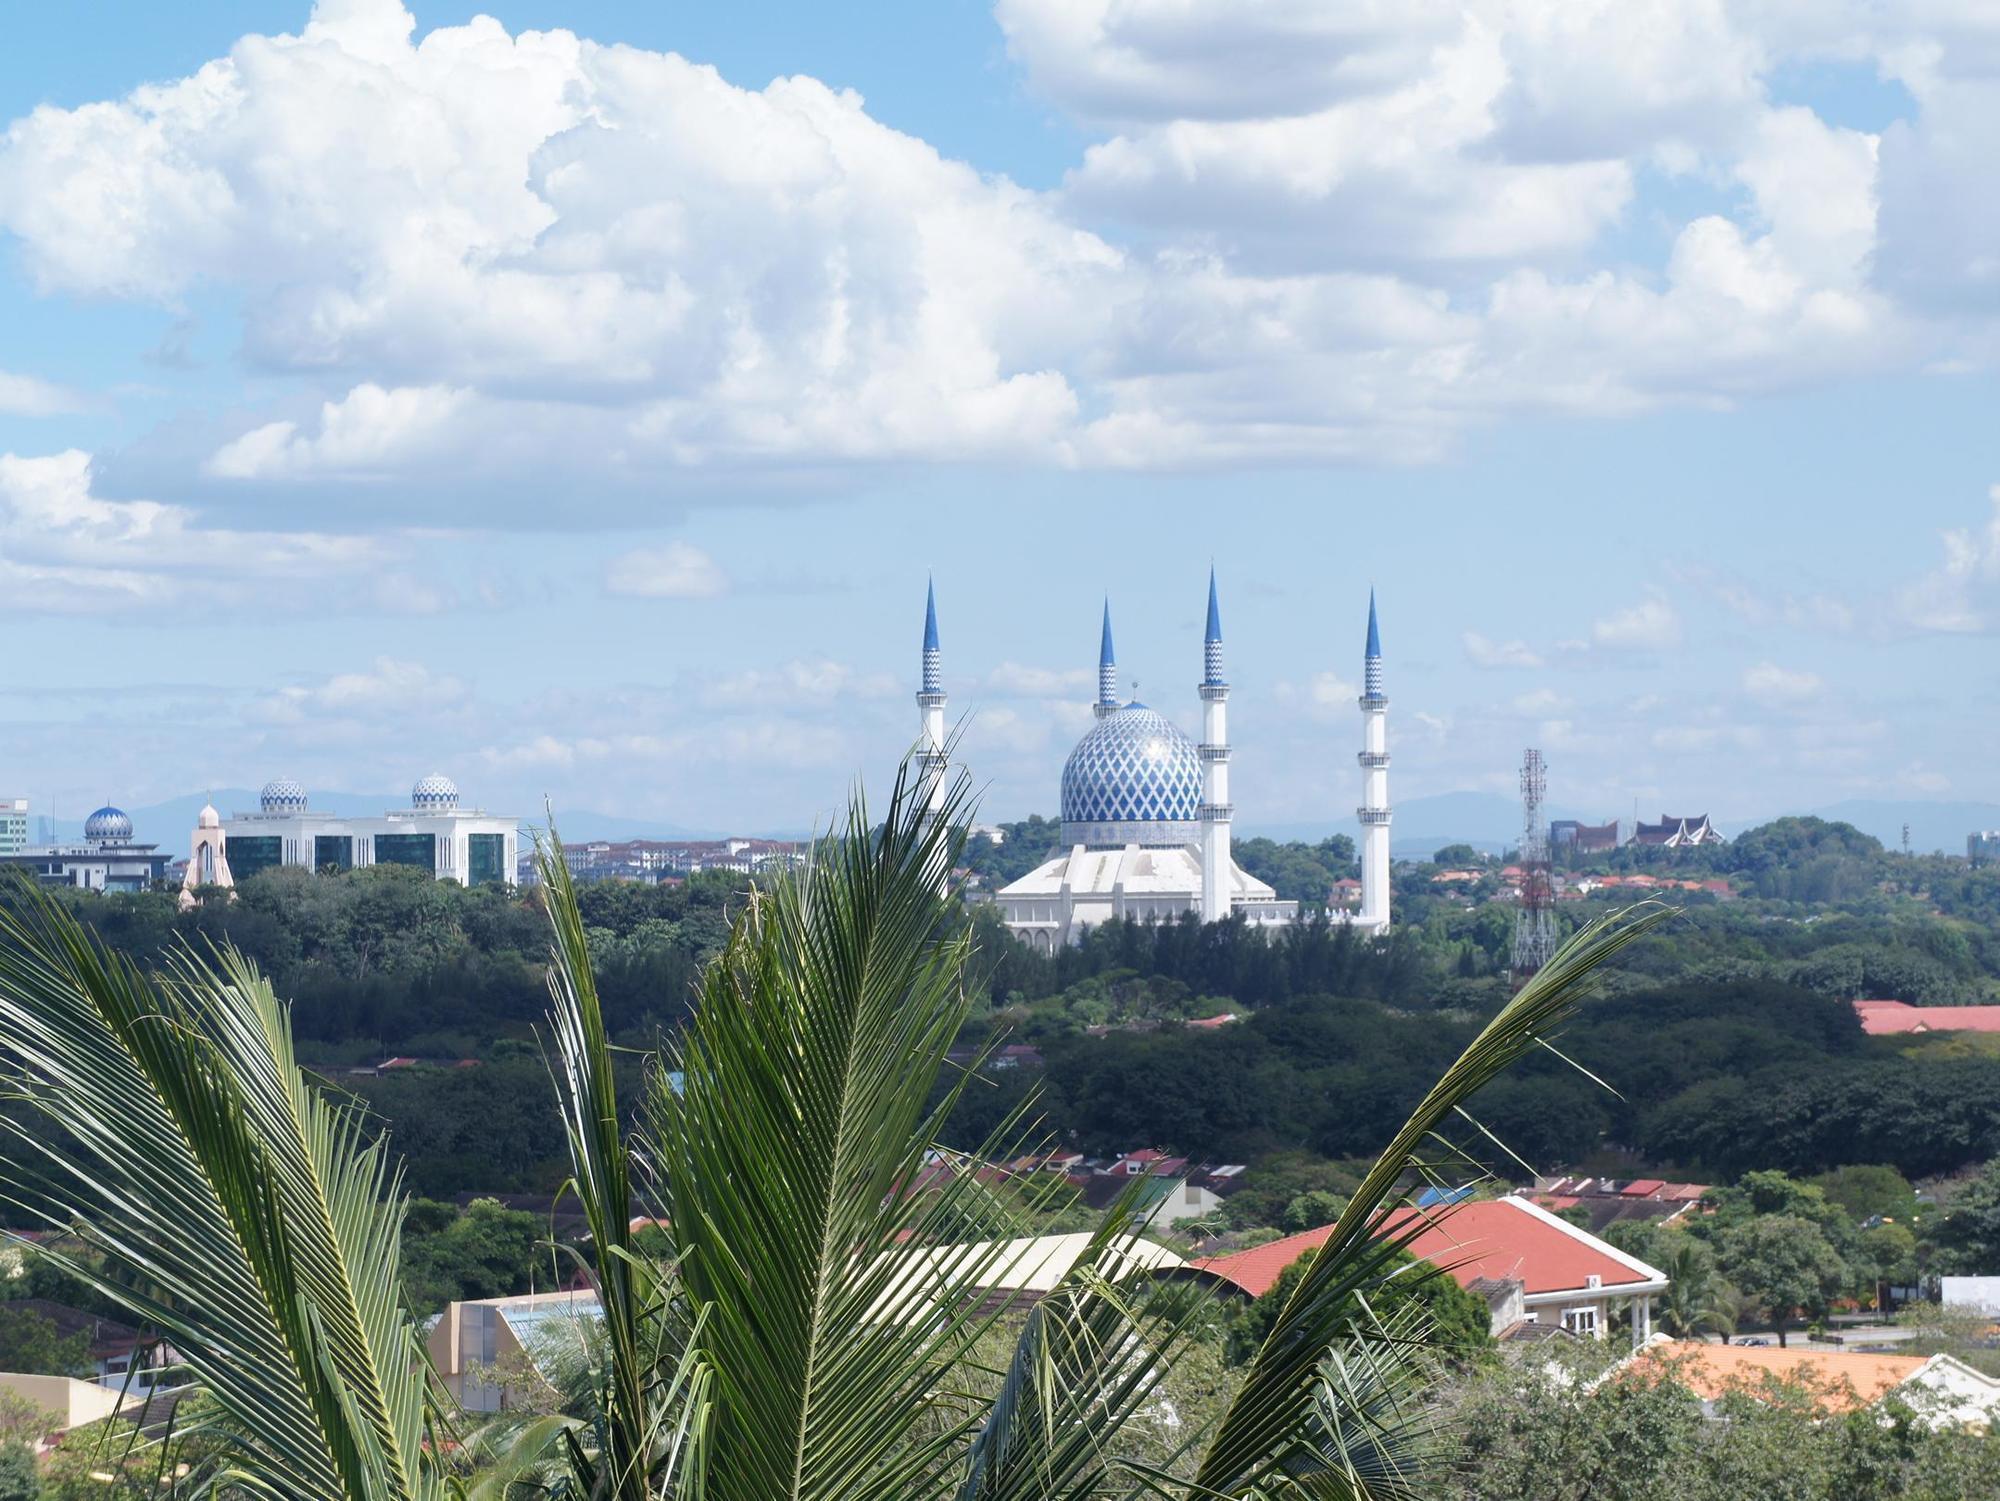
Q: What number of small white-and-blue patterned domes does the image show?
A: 3